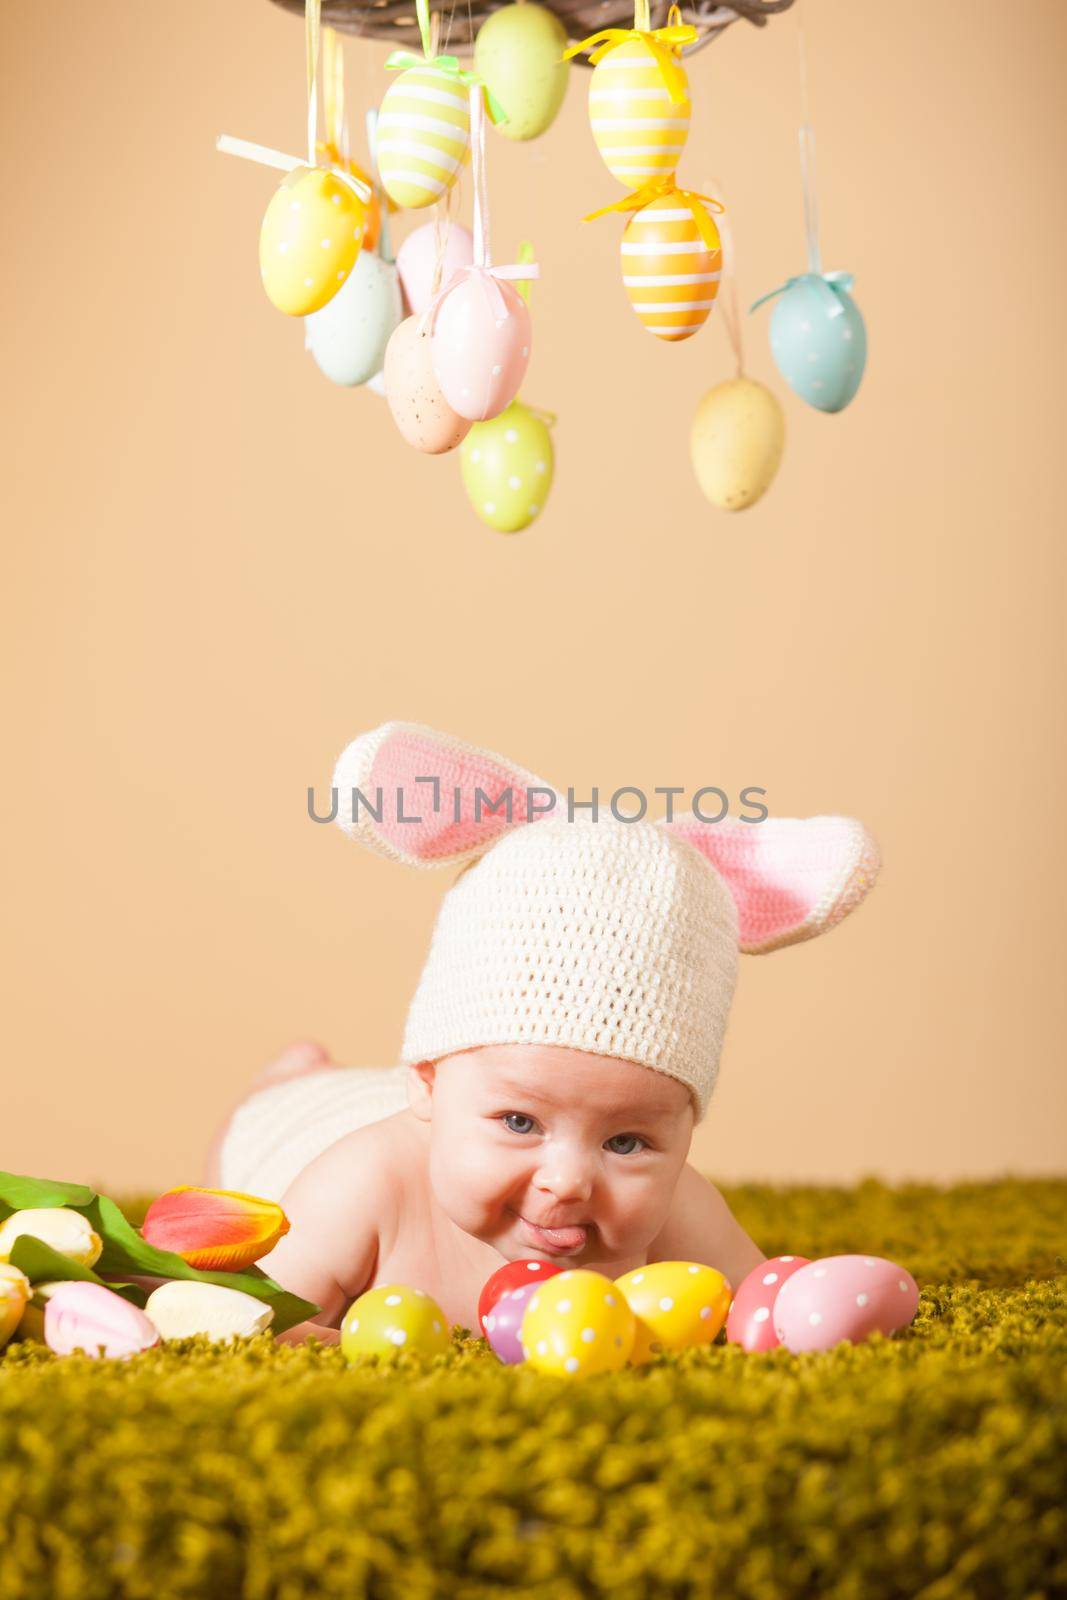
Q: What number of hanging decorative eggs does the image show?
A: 13